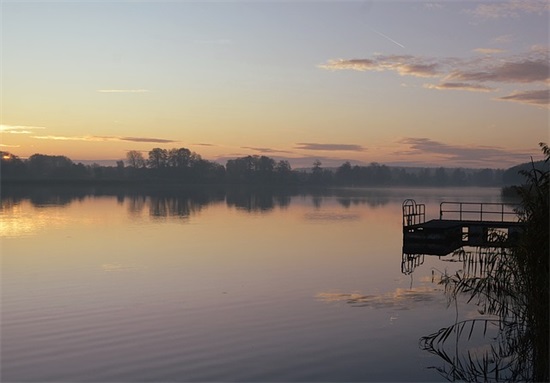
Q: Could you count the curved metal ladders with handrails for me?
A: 1